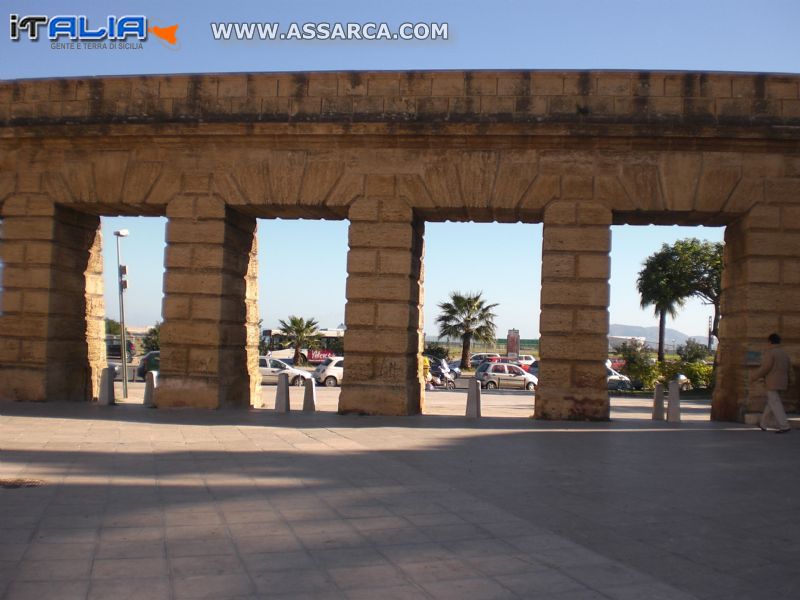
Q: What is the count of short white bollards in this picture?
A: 7